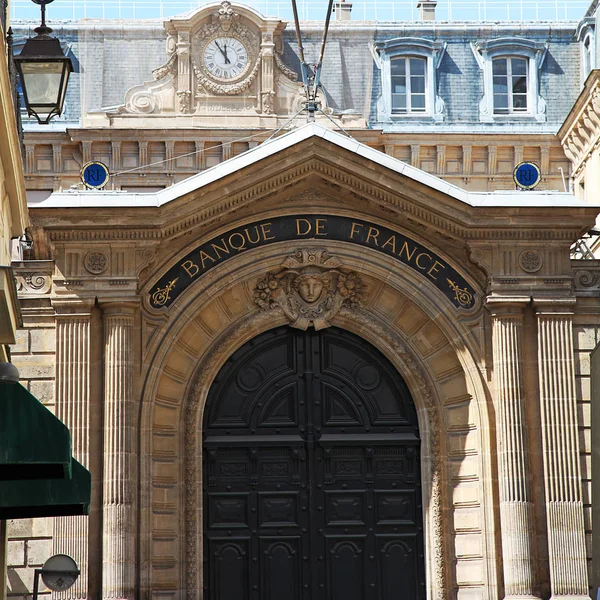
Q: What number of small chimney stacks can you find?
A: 2